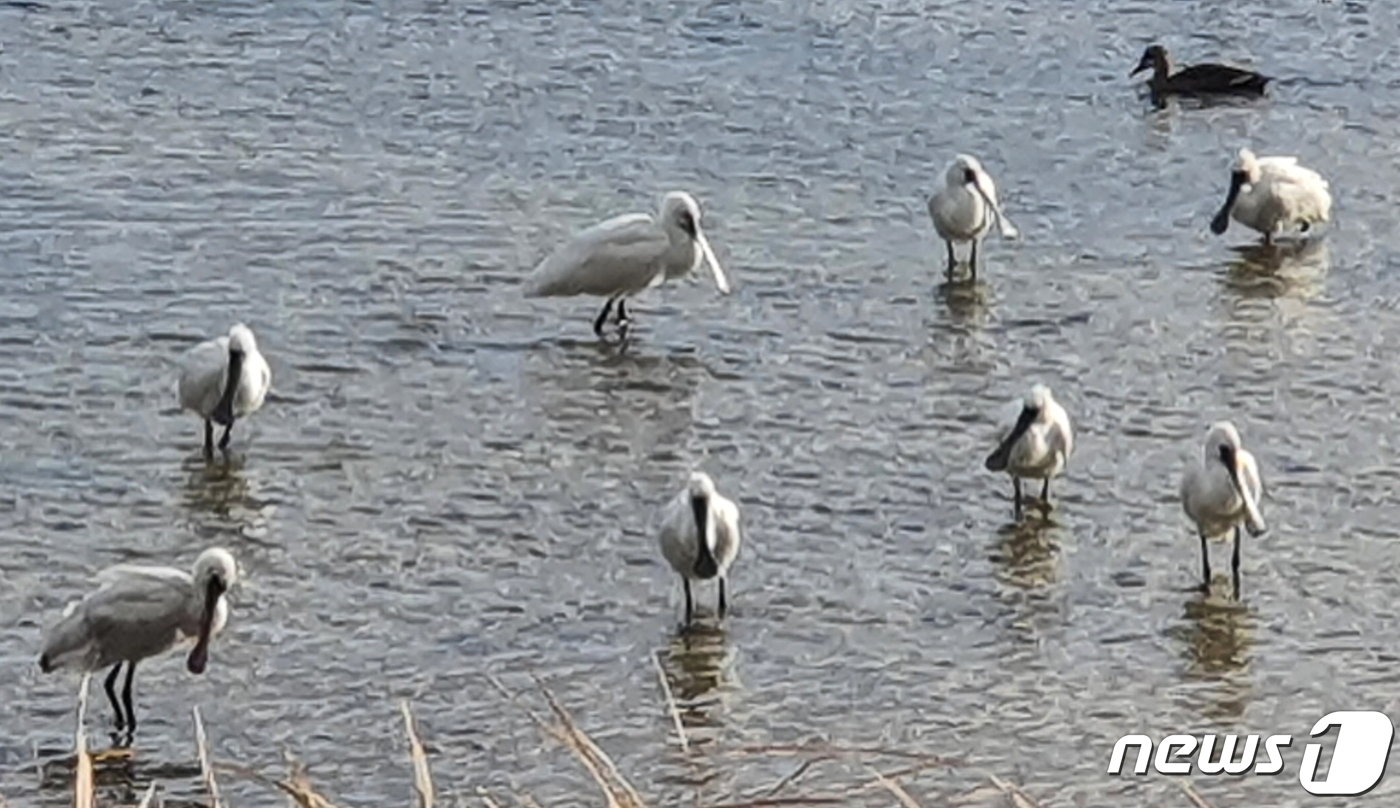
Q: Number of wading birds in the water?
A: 8